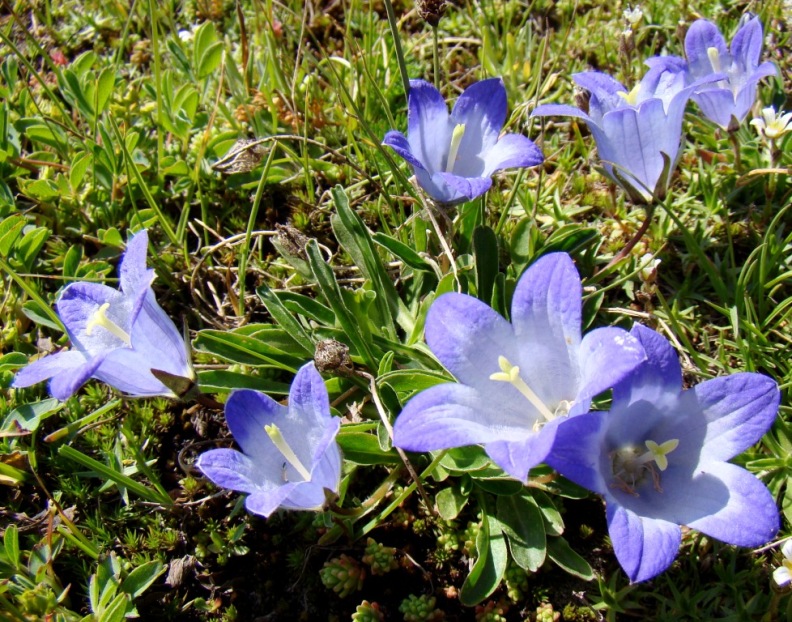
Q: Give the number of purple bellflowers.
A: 7